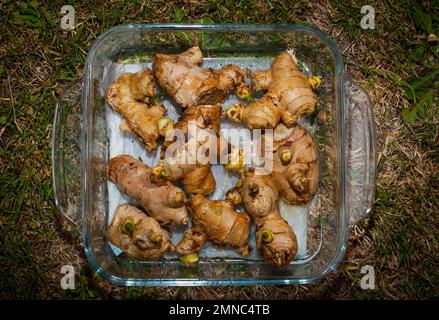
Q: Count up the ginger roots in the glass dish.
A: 9